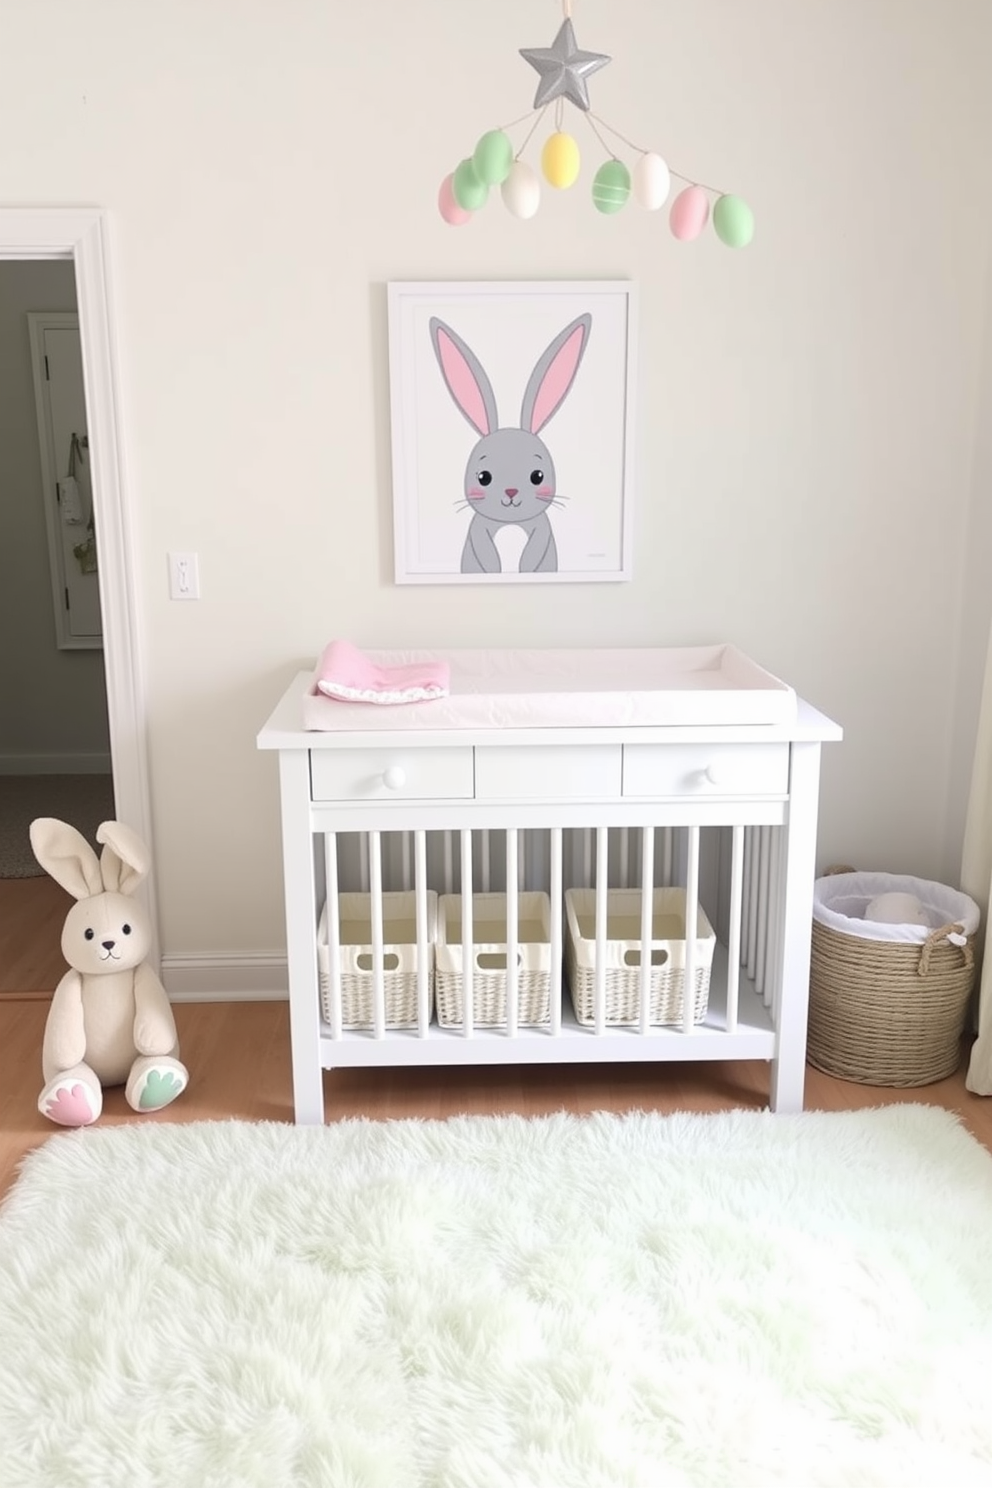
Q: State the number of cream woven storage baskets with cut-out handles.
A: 3